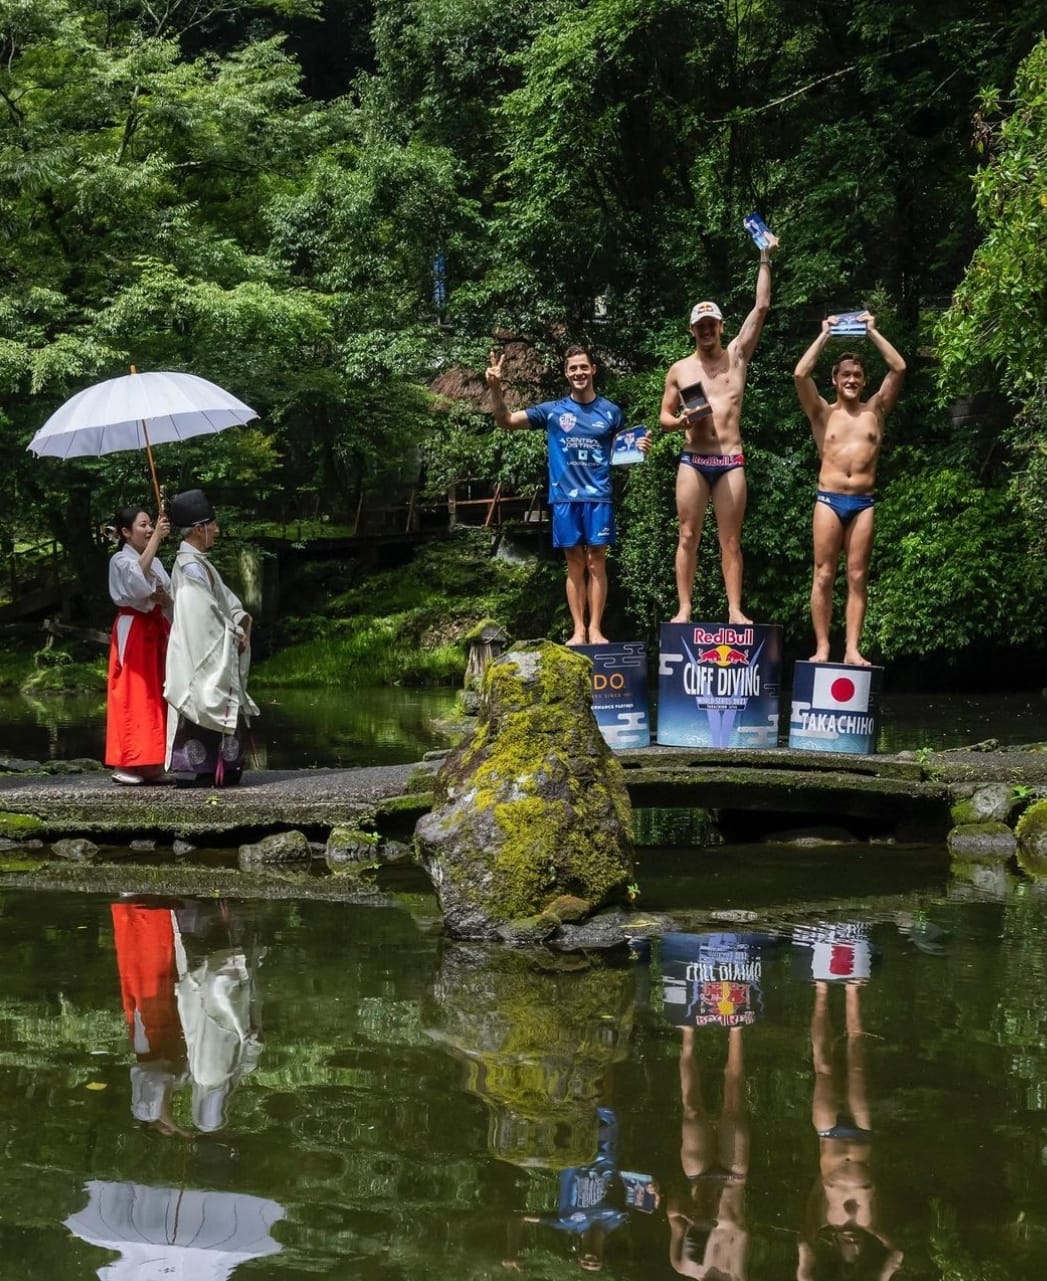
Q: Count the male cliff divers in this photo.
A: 3